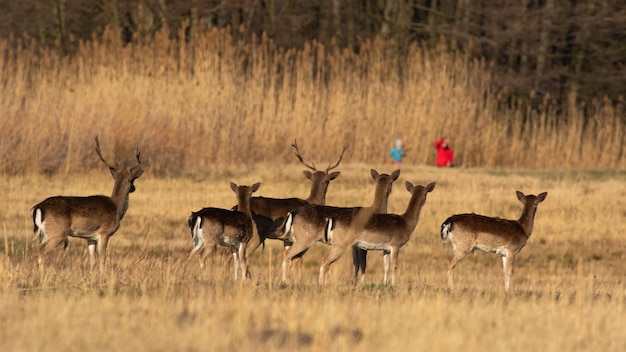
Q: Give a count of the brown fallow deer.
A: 6